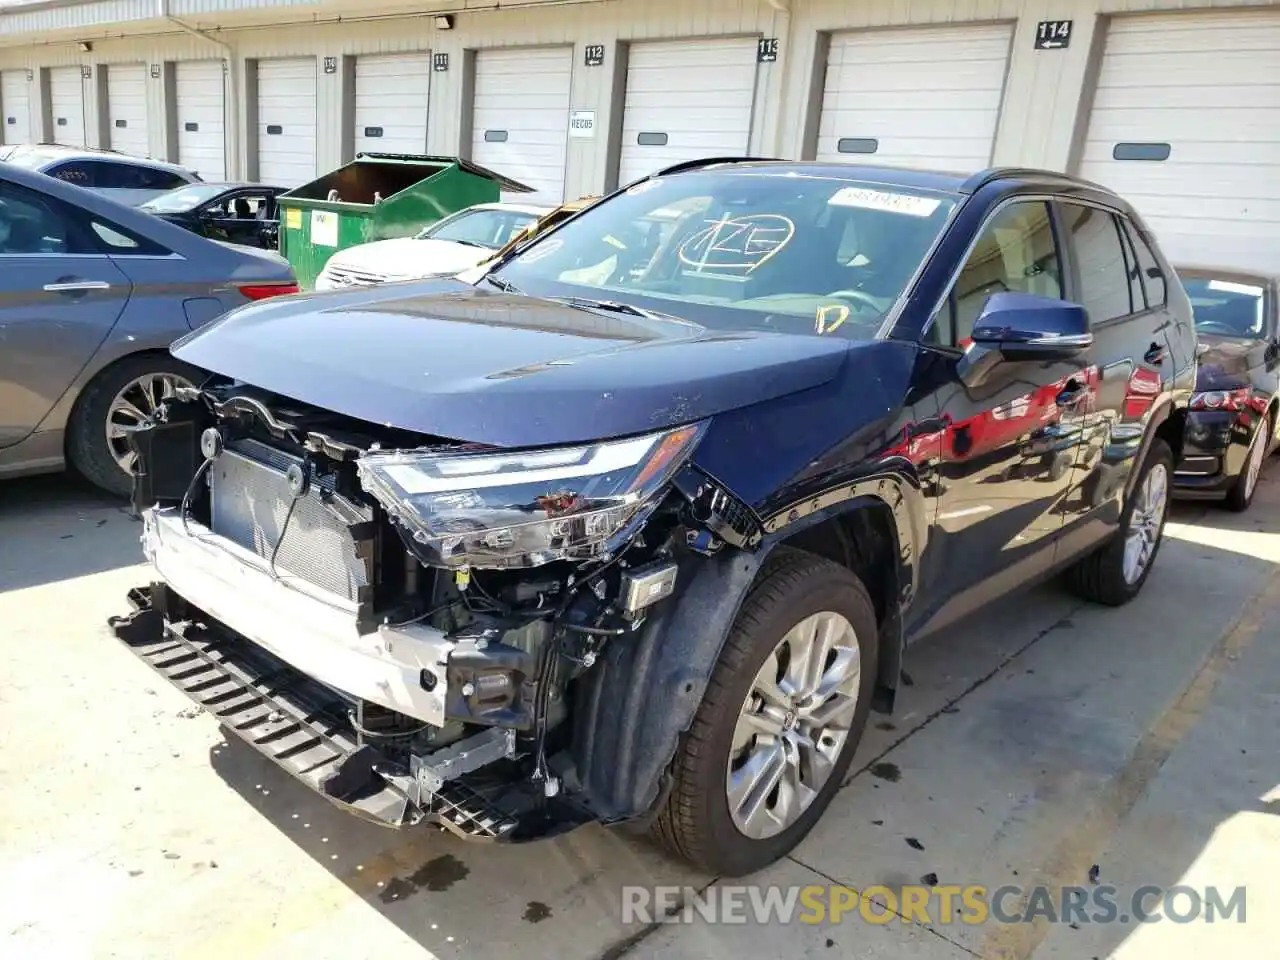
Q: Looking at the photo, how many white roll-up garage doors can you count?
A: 10